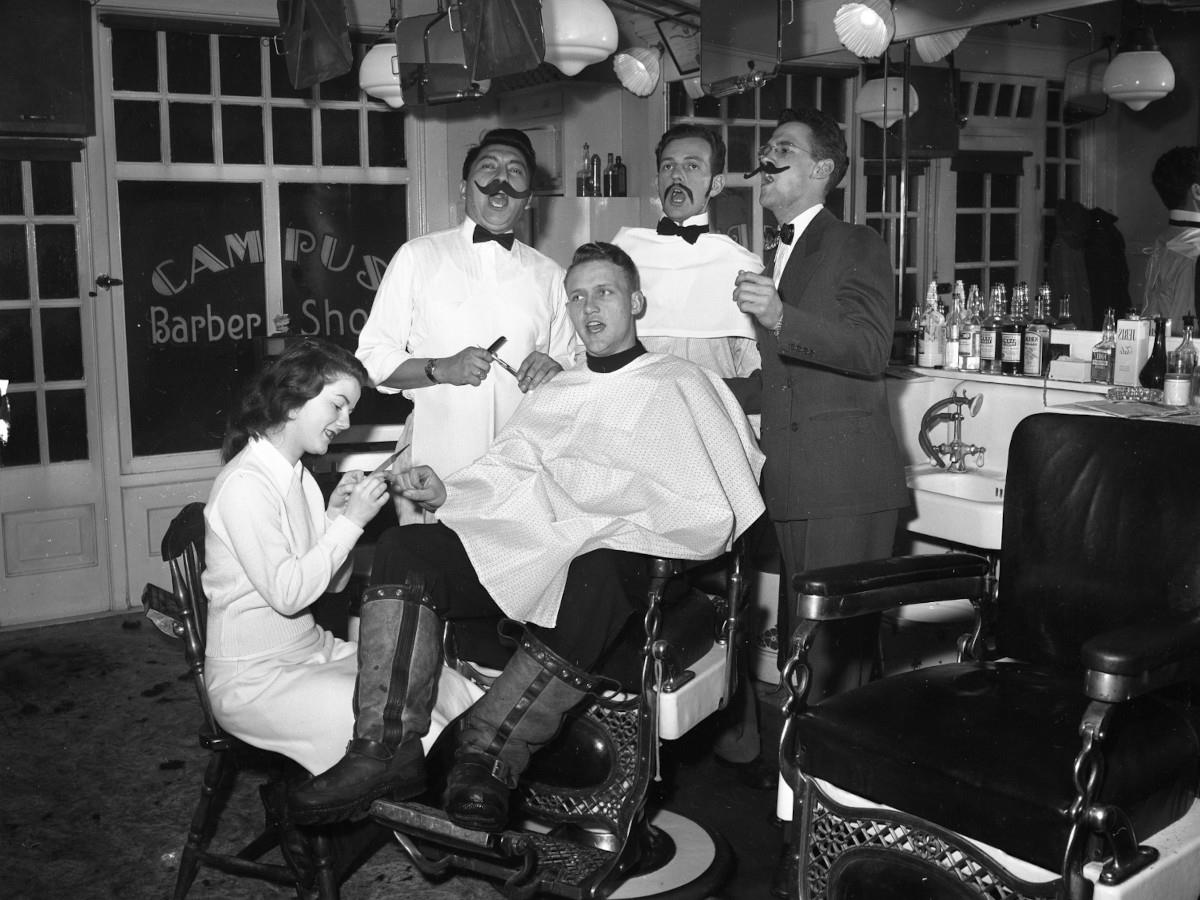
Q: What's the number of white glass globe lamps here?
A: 4